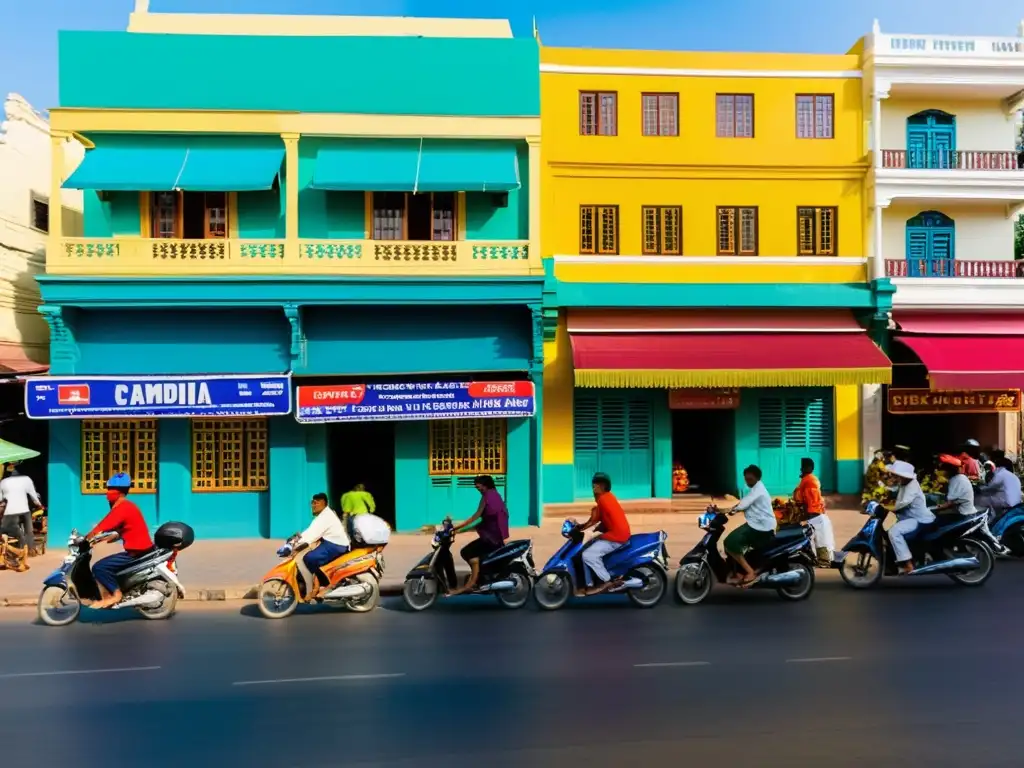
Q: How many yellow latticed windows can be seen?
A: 3